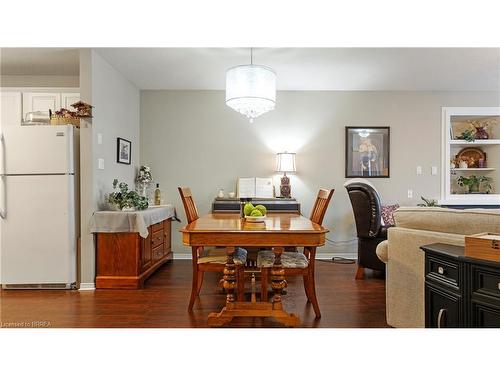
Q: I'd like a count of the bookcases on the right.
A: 1